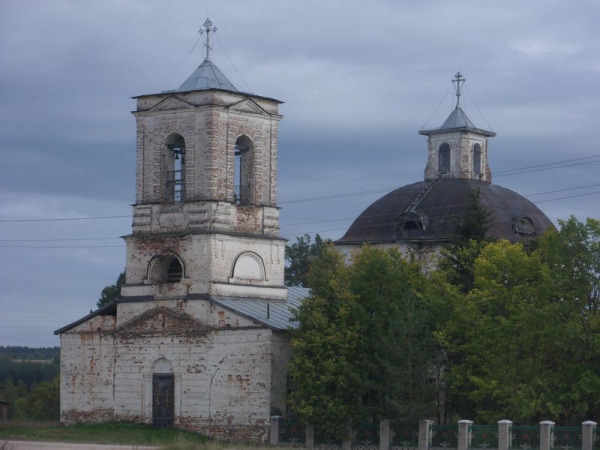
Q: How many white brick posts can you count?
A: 9